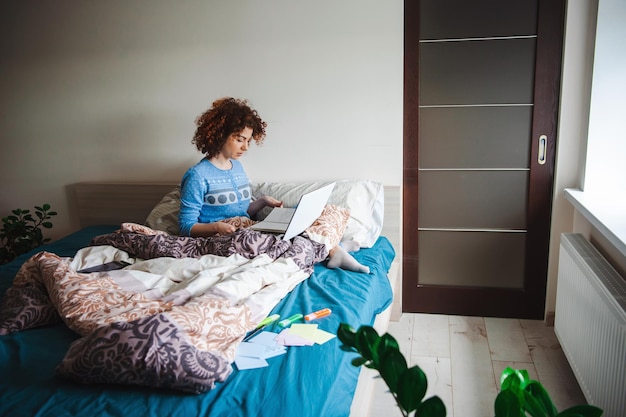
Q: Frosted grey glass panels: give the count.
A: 5